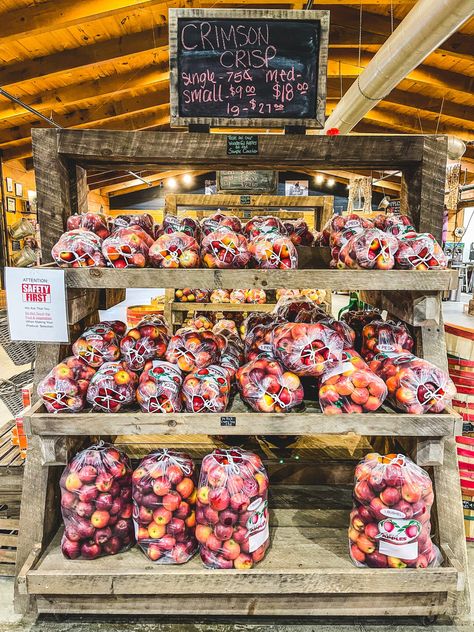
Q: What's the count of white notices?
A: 1